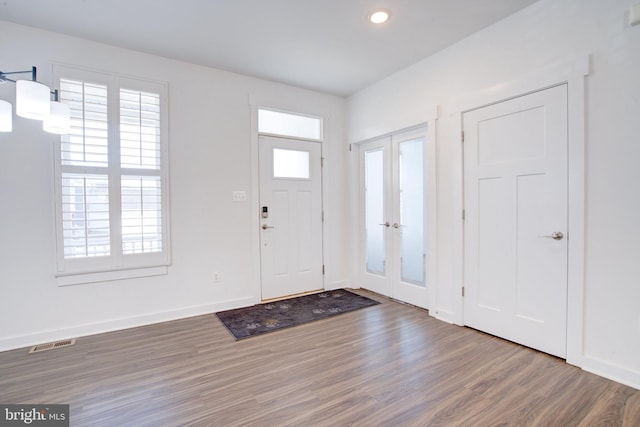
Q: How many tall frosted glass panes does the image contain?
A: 2